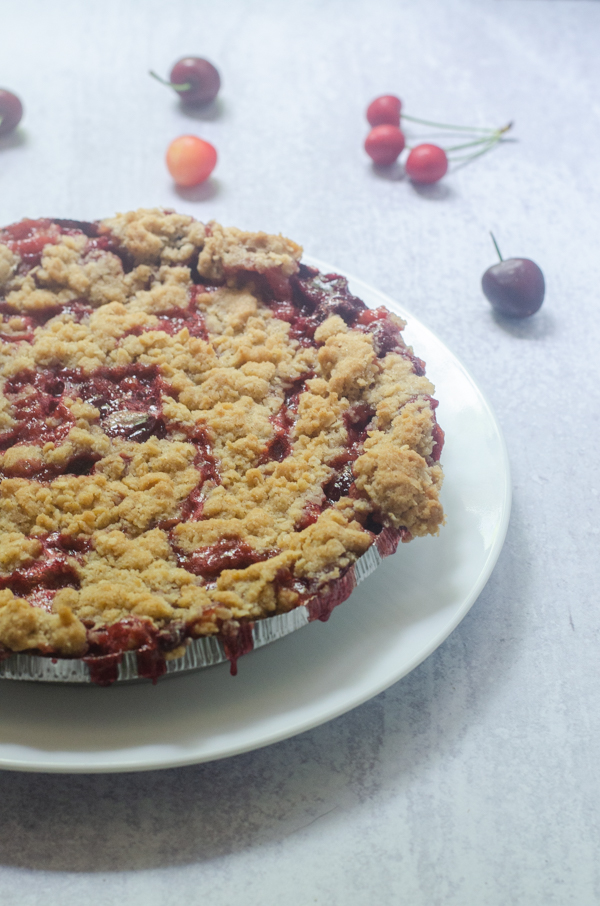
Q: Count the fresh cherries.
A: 7